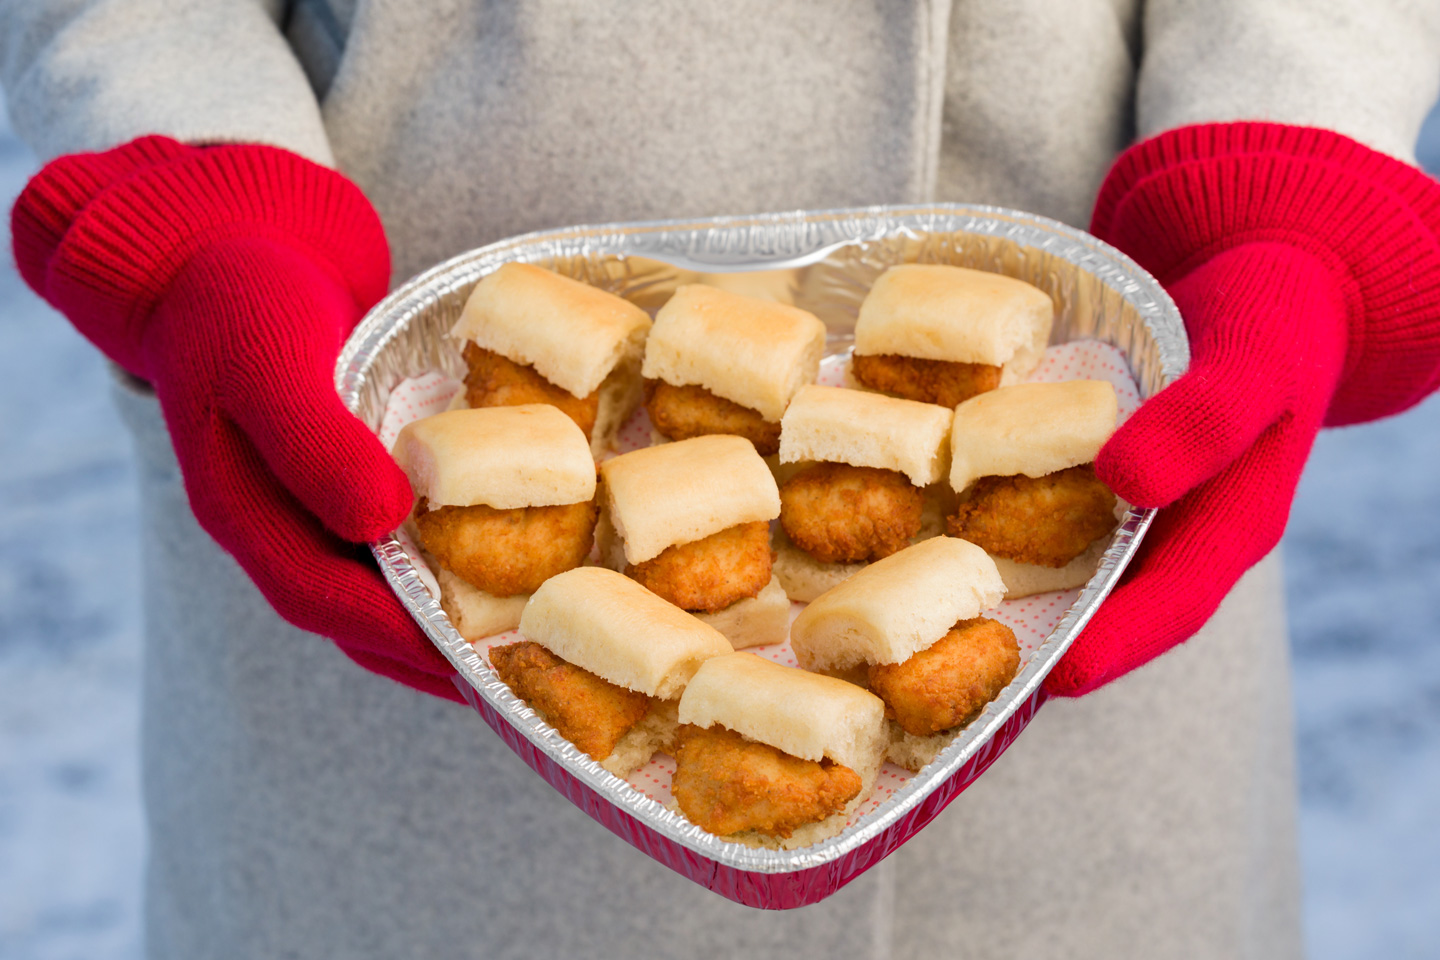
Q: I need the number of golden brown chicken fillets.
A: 10